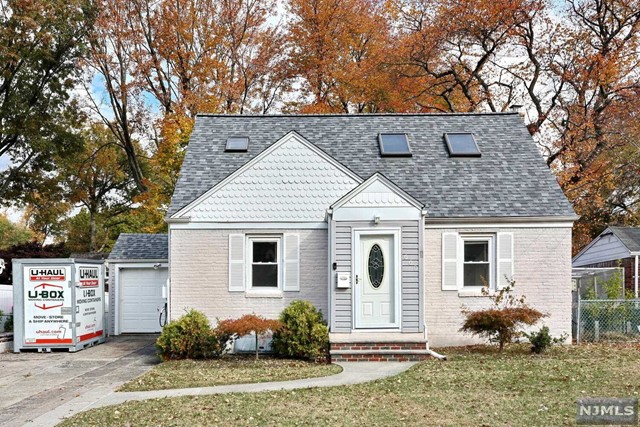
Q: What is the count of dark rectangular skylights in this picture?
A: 3